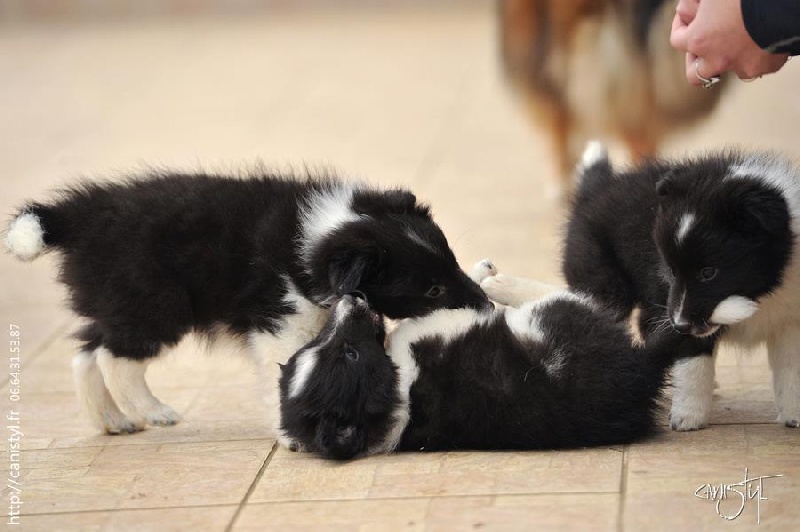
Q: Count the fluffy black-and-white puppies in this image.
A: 3